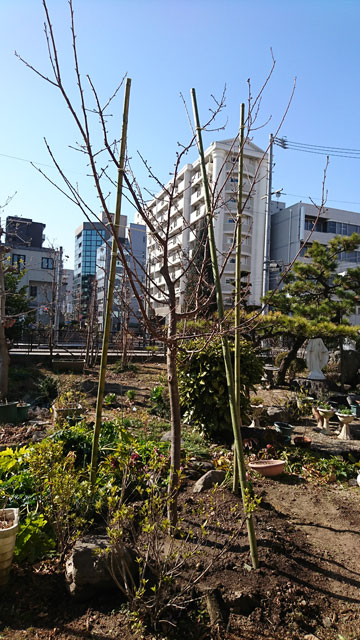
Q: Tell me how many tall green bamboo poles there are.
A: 3